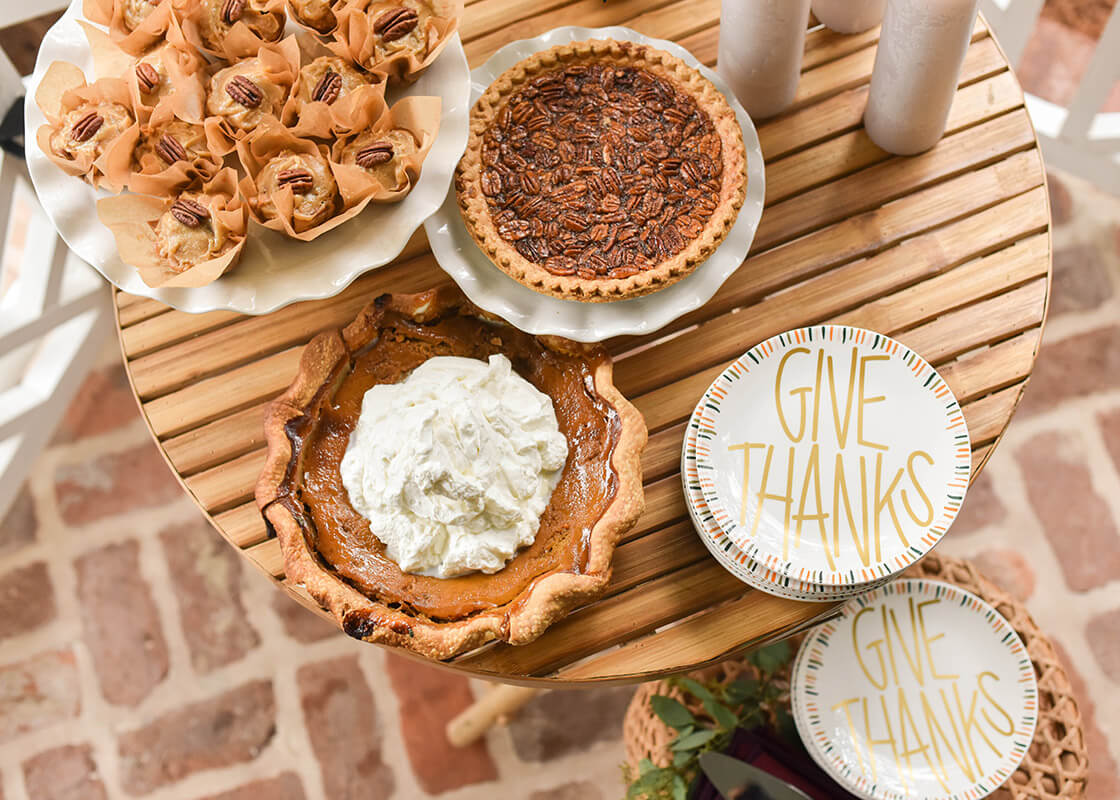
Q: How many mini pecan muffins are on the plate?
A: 12